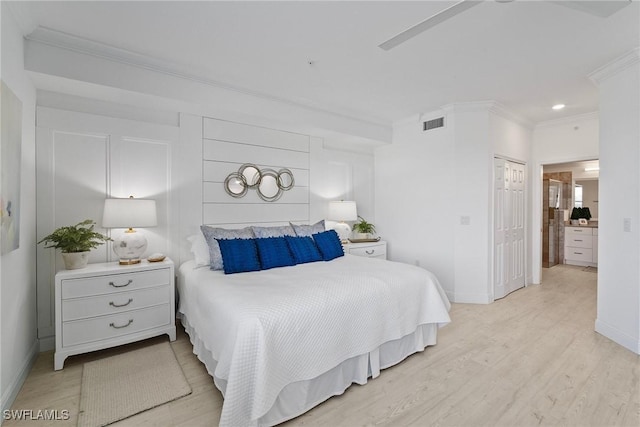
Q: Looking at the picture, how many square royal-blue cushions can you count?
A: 4